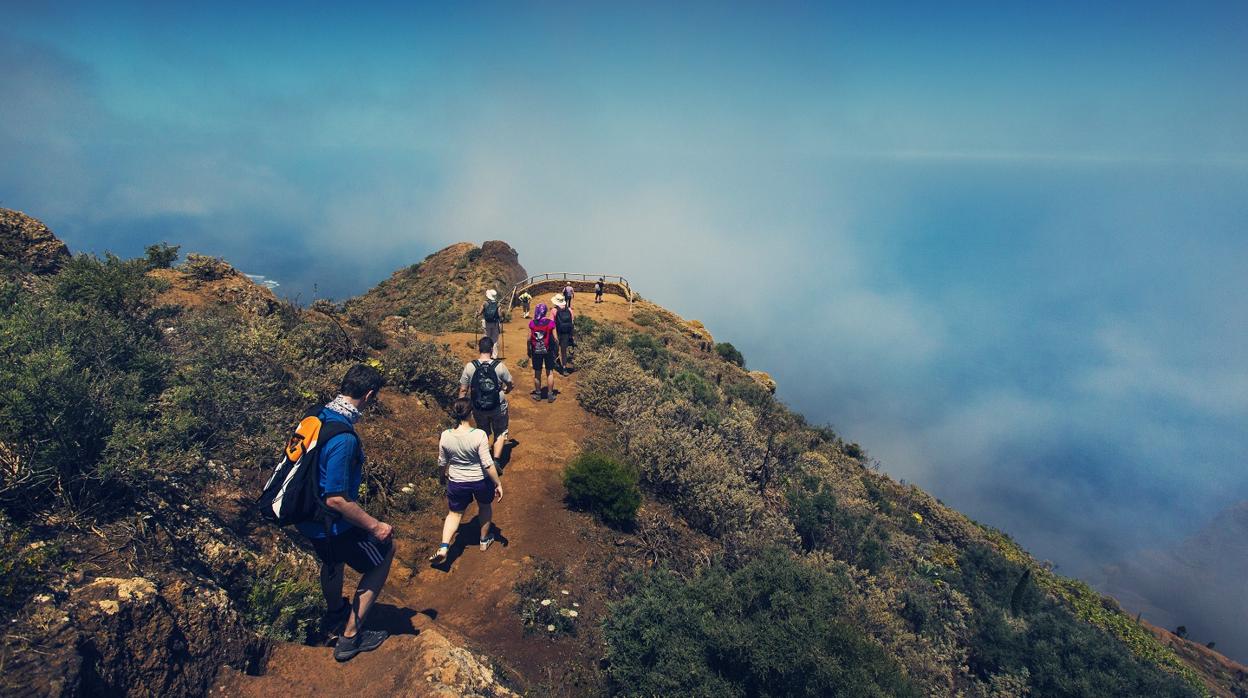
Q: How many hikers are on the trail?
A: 9